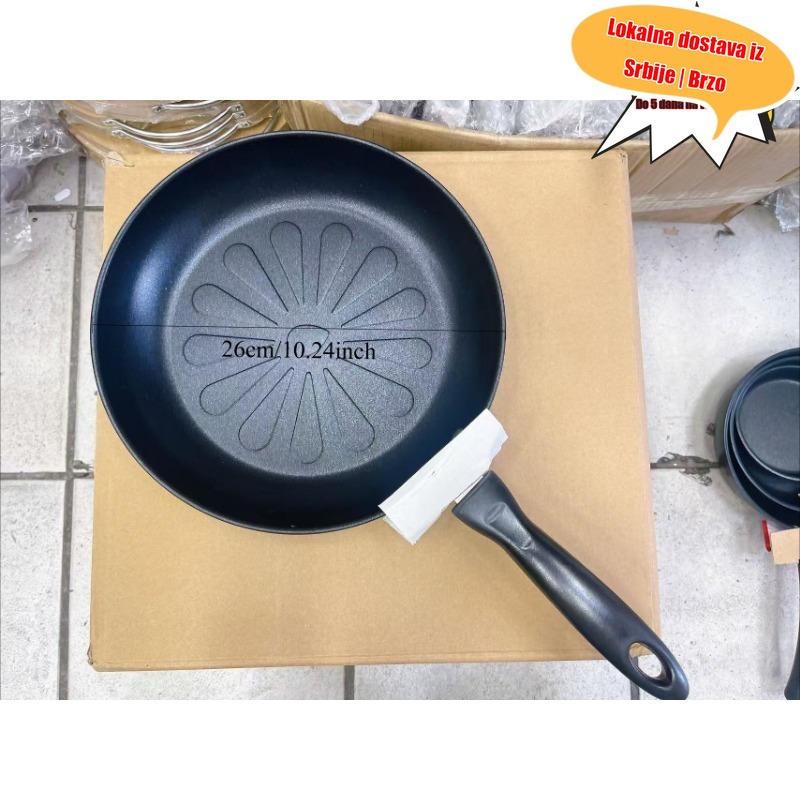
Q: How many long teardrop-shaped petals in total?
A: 13